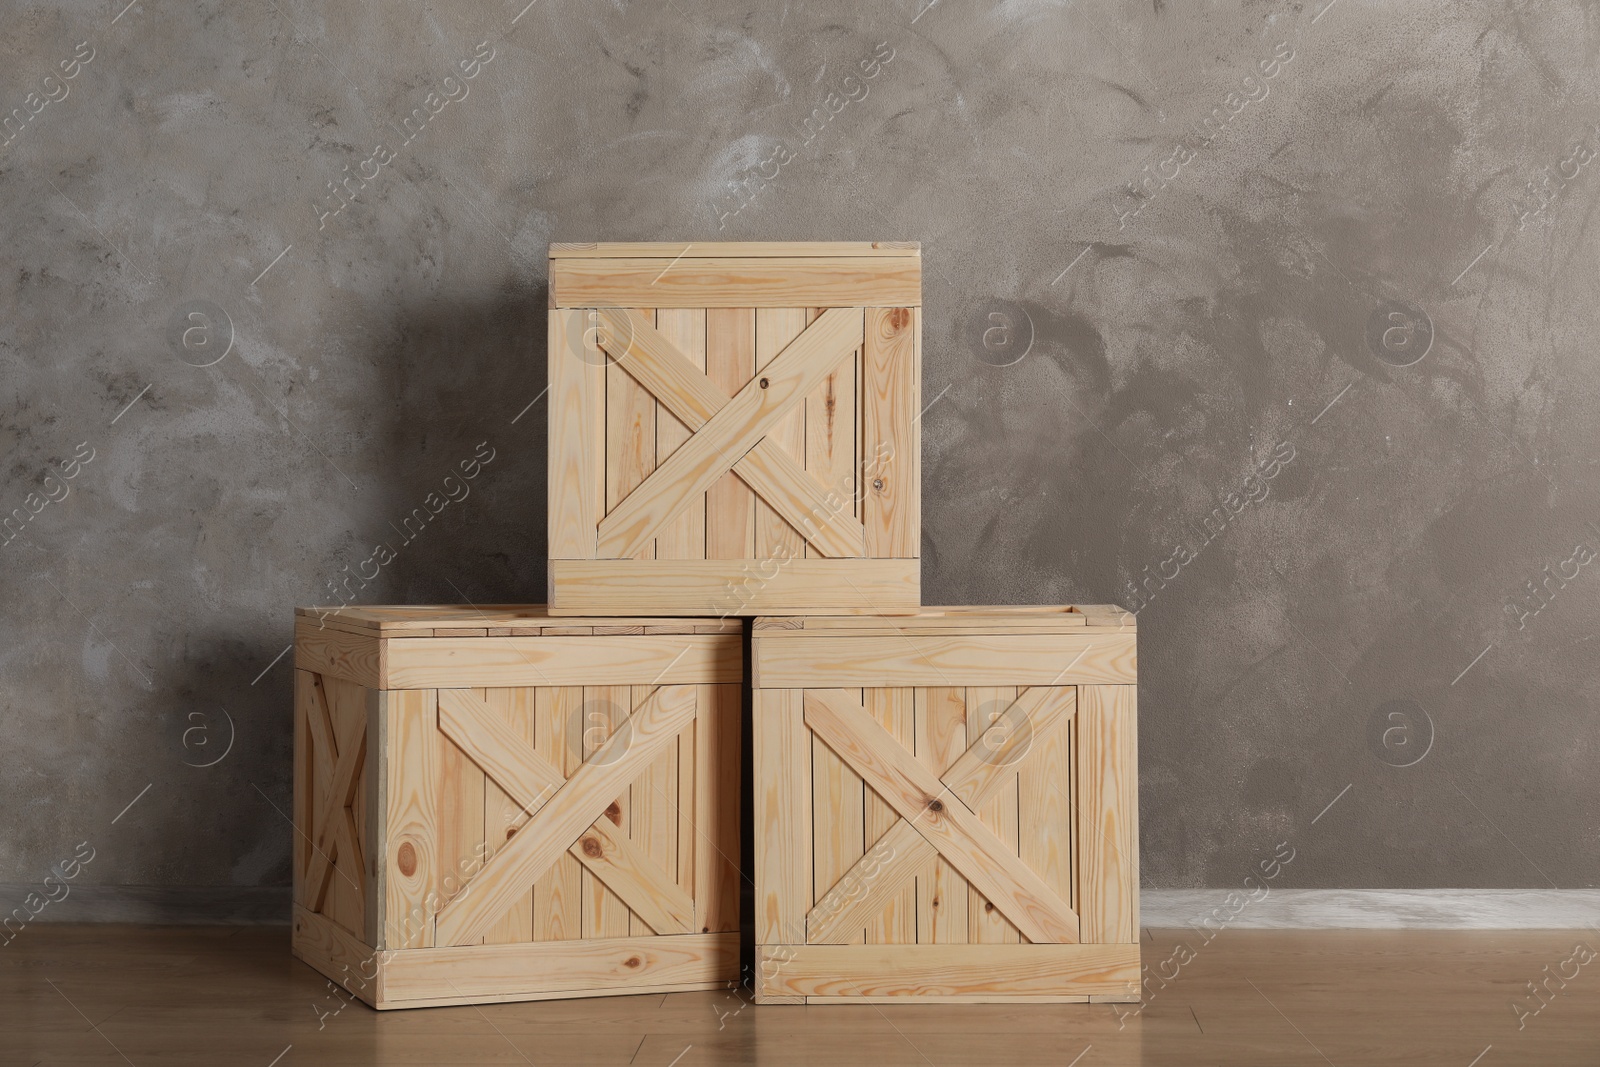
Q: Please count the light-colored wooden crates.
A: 3